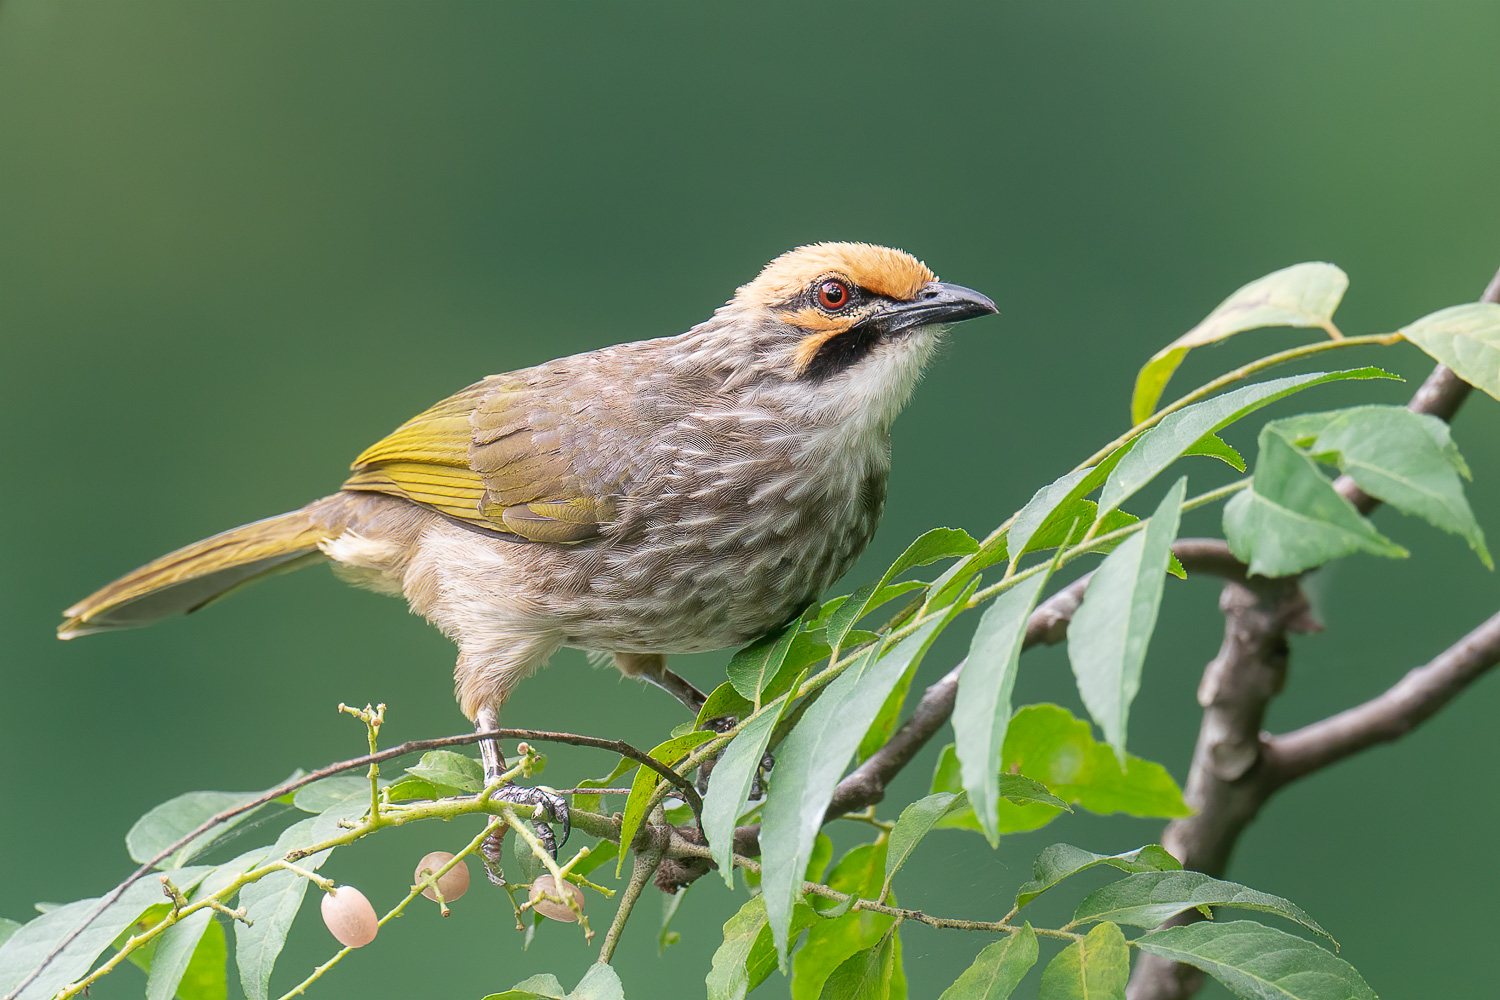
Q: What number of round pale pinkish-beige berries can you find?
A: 3